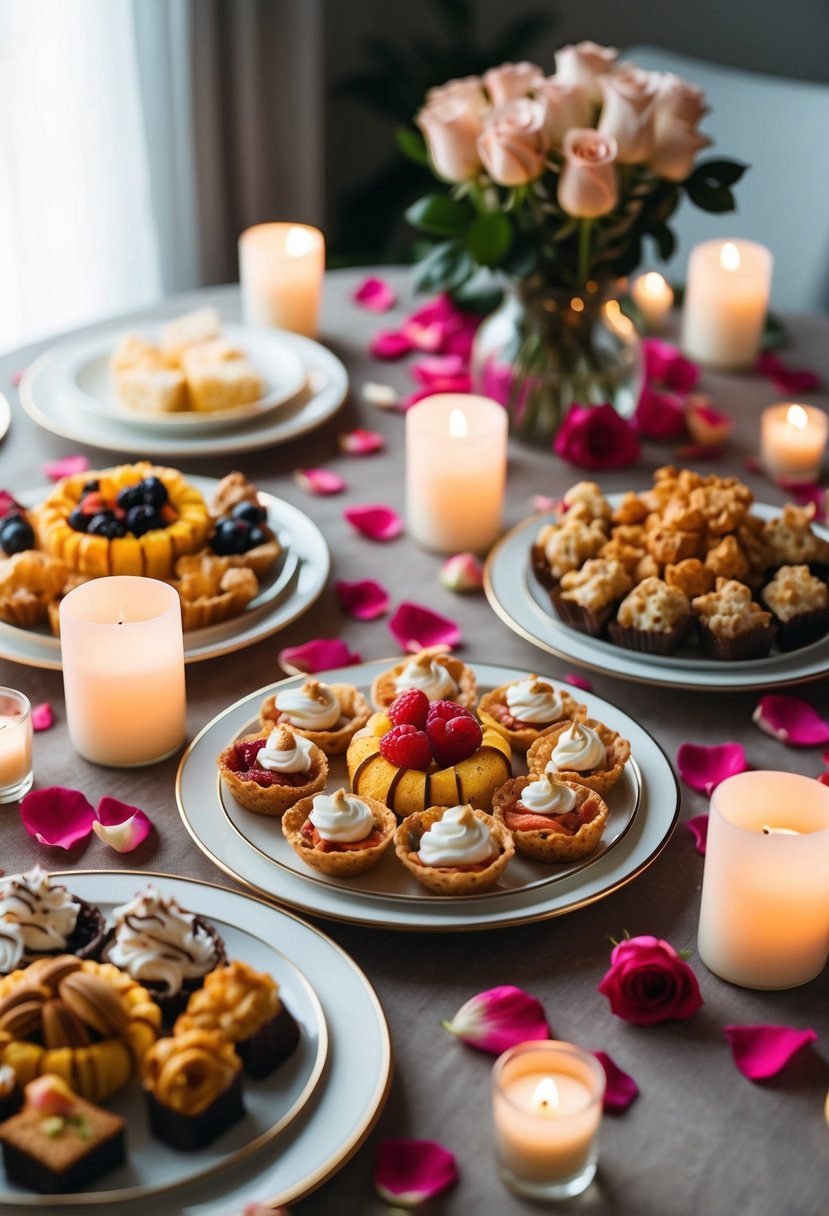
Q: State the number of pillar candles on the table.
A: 5